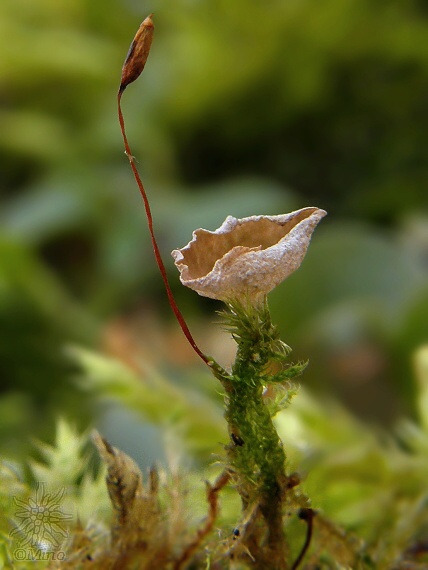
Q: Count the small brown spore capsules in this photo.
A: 1